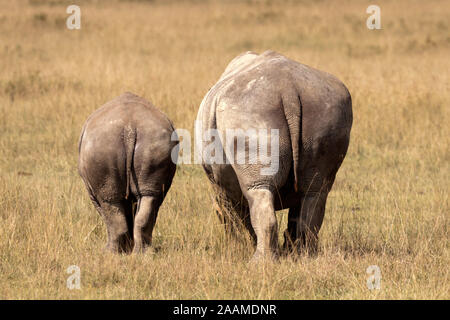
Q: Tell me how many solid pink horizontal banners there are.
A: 0